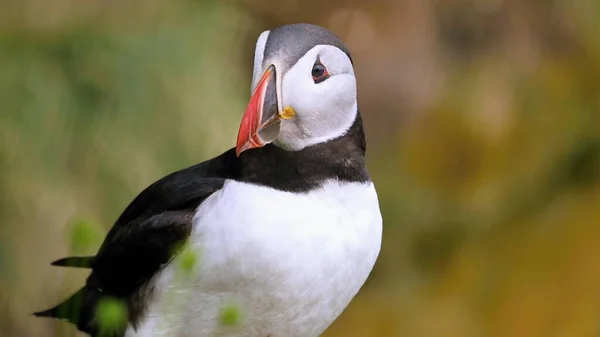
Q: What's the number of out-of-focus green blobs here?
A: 4